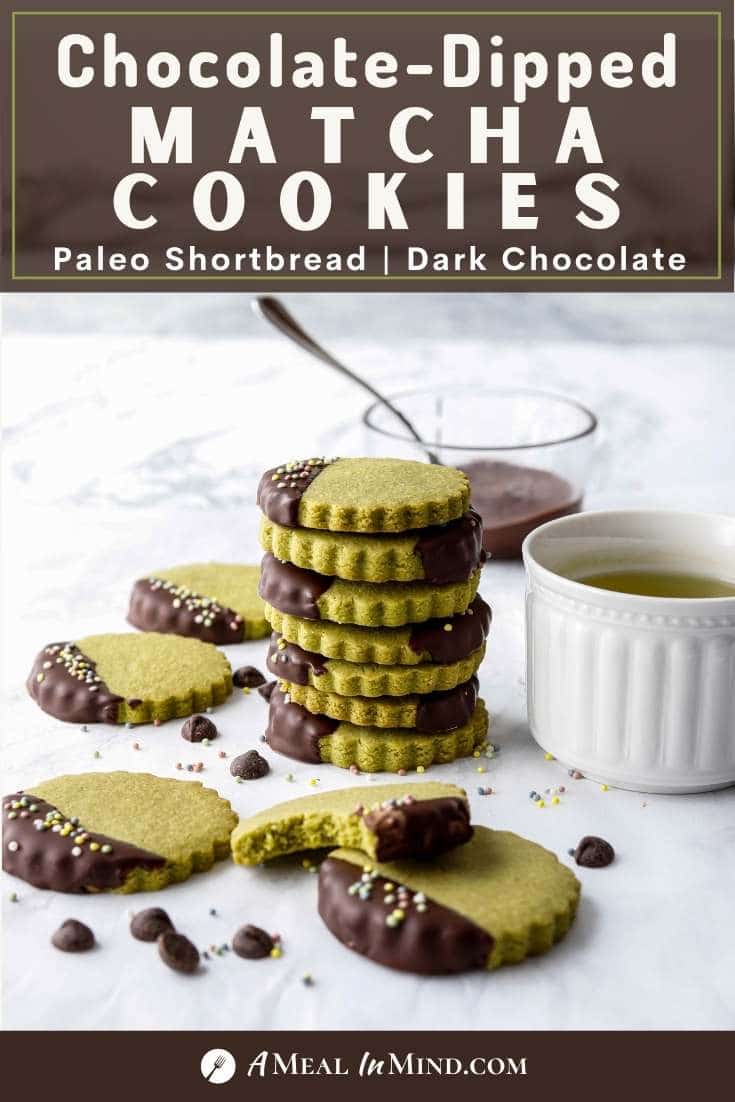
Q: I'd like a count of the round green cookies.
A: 12